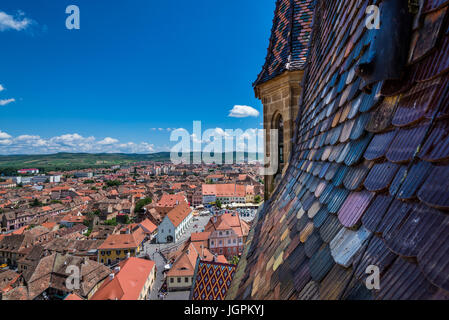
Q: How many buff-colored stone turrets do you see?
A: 1